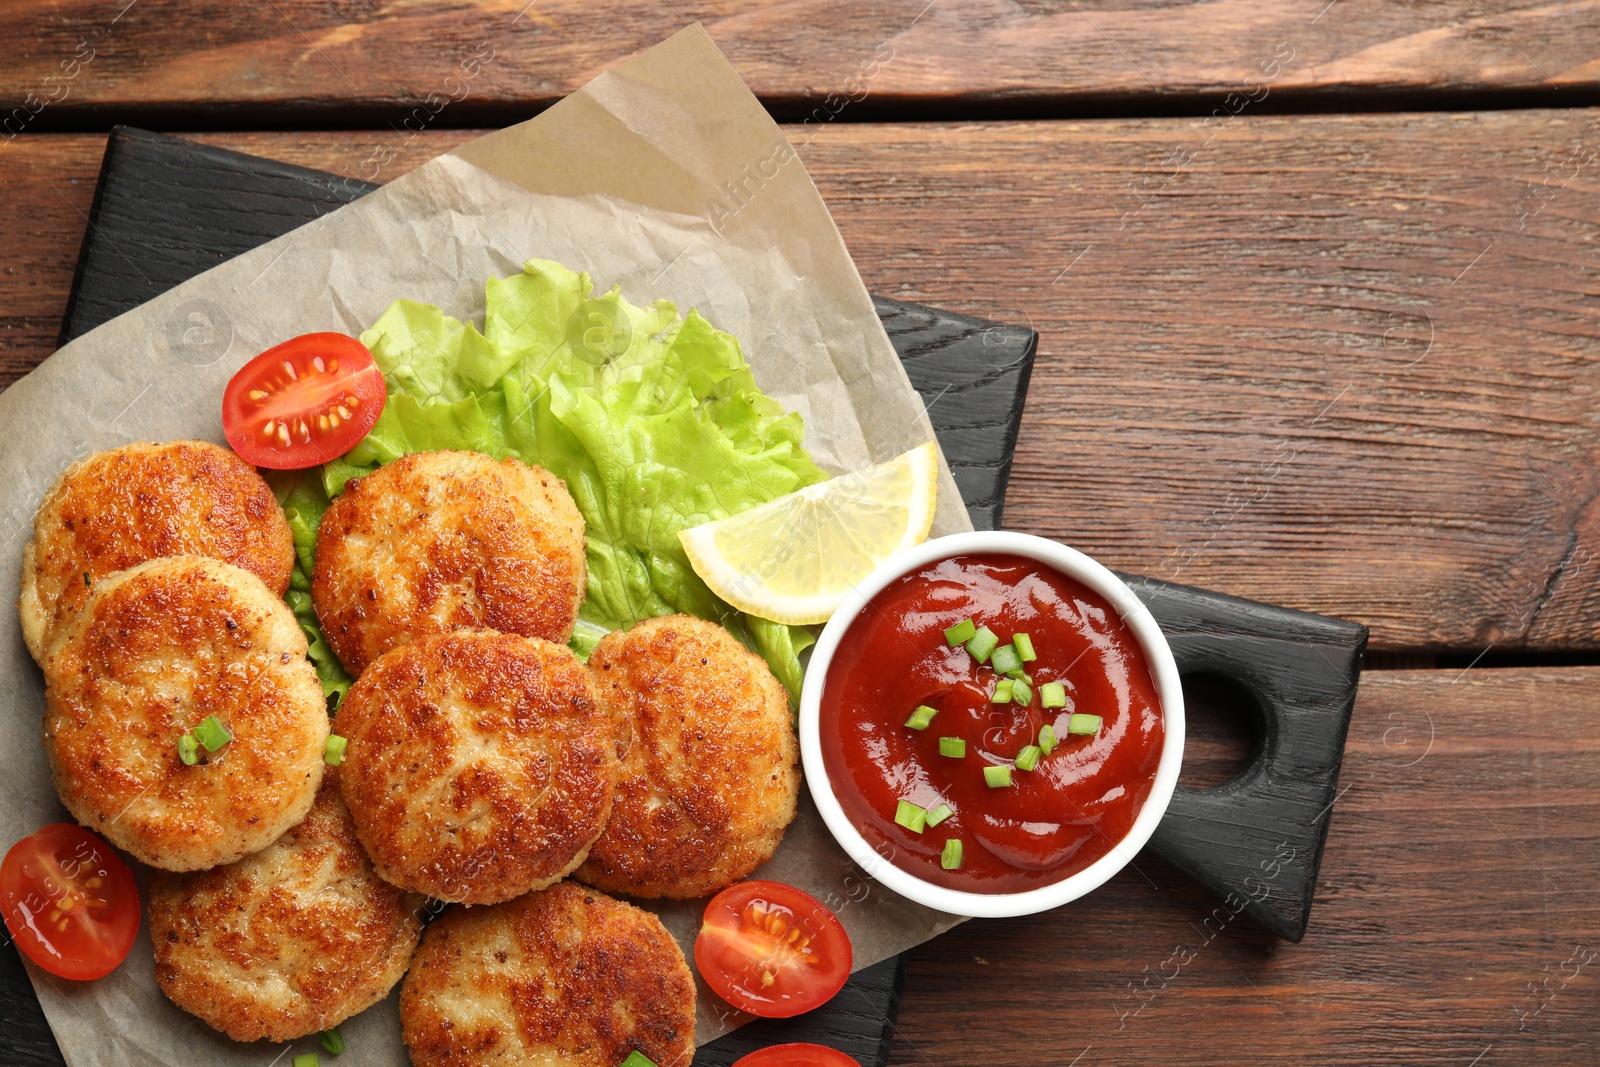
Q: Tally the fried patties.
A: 7